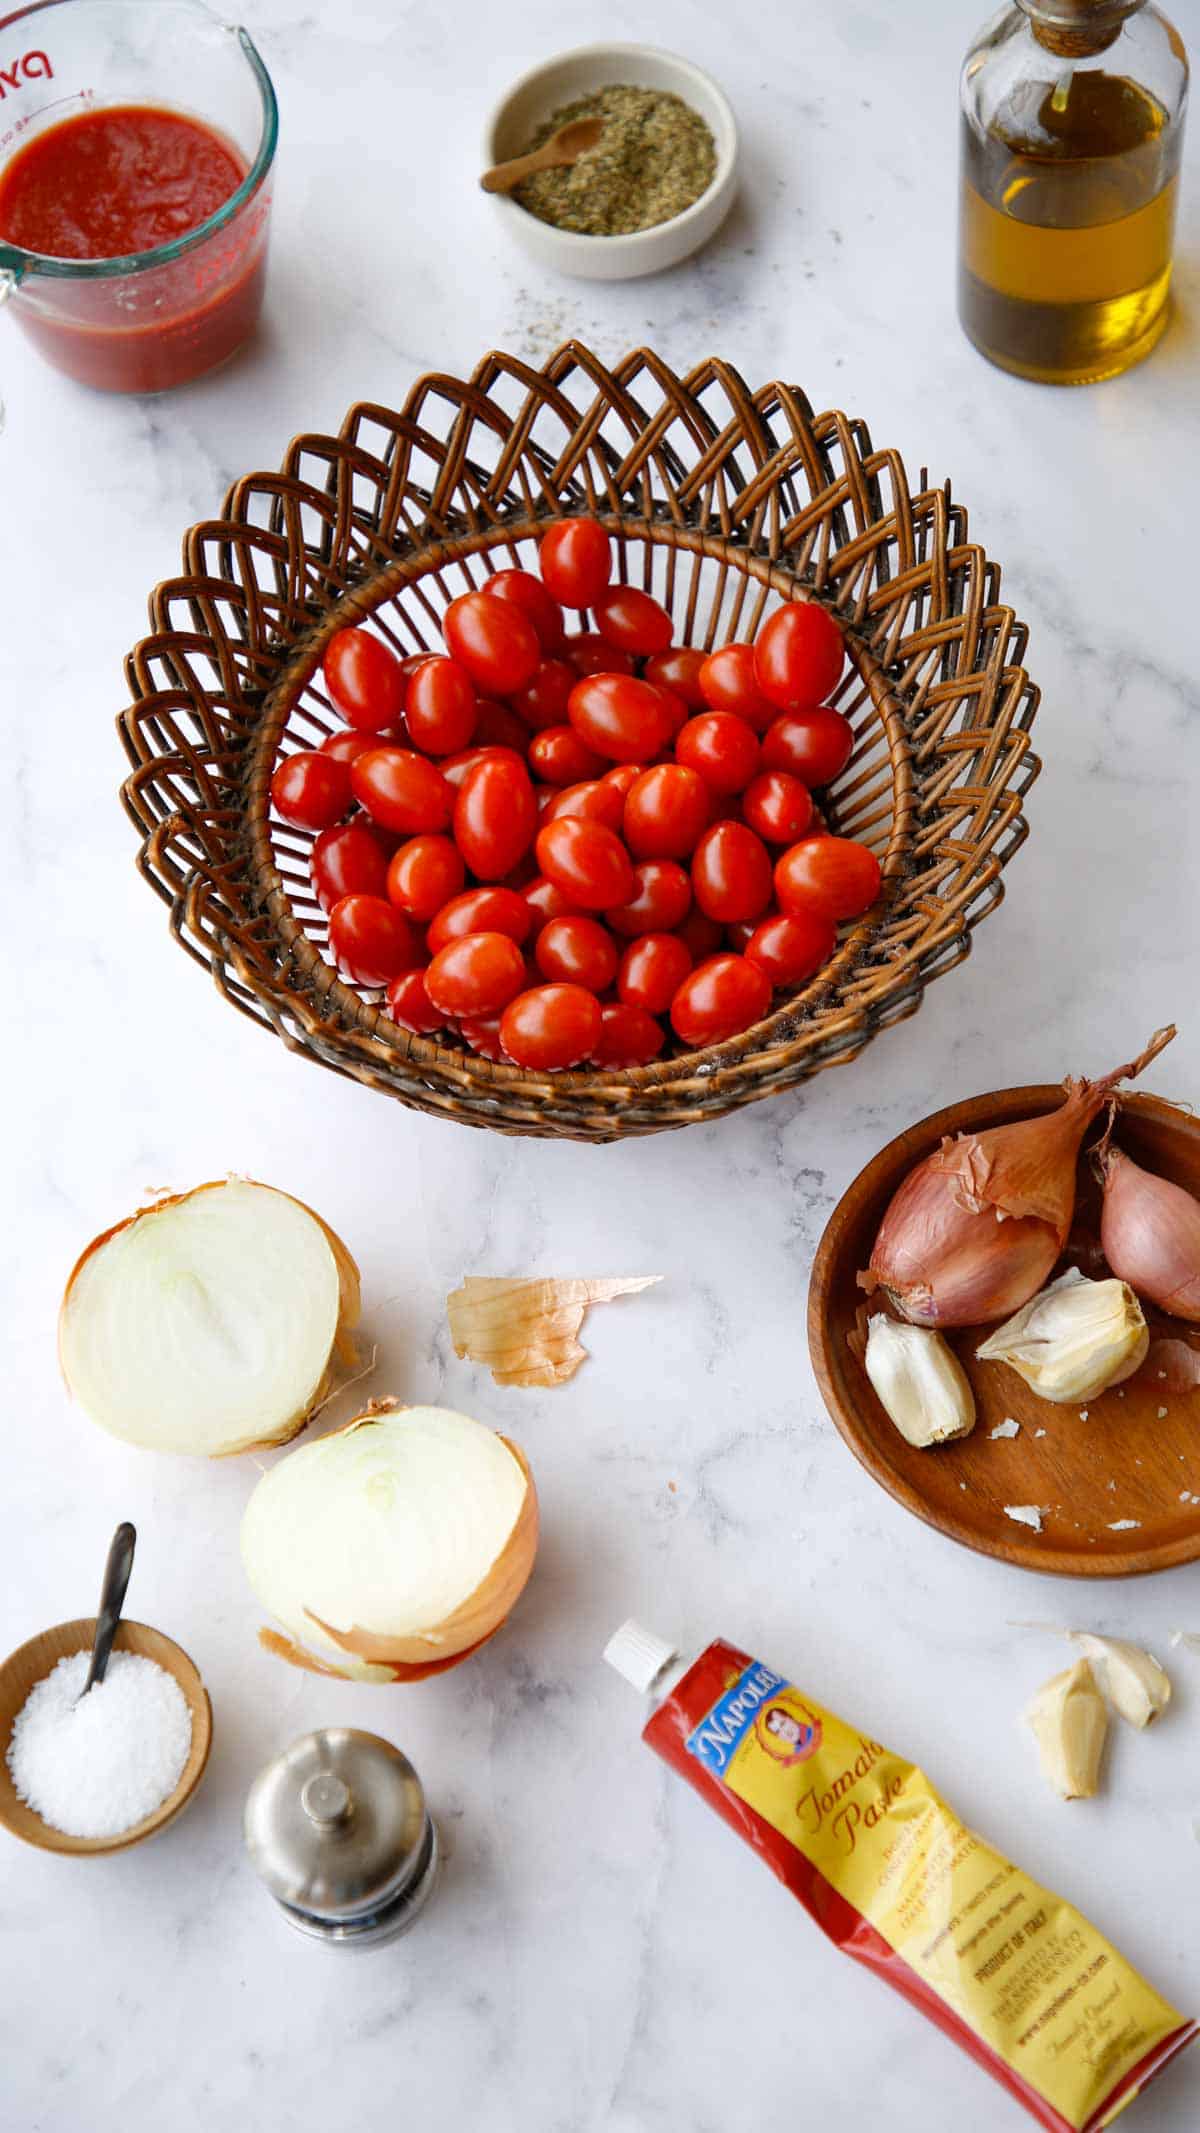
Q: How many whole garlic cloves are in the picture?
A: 4